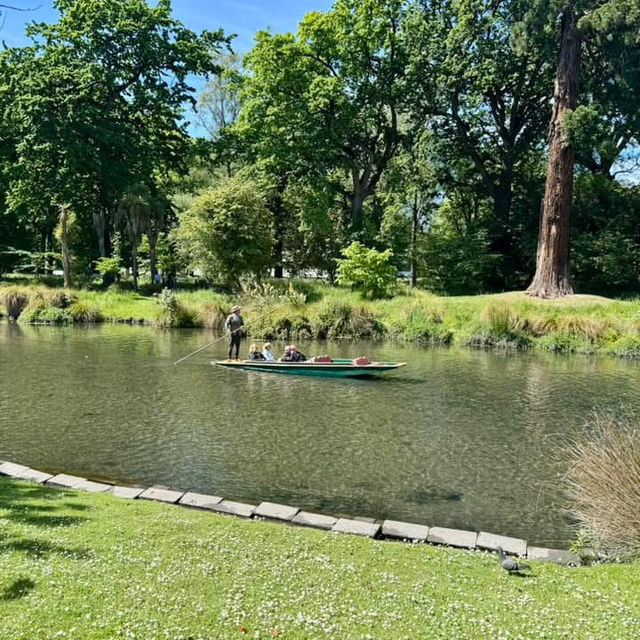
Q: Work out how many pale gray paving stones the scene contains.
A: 15